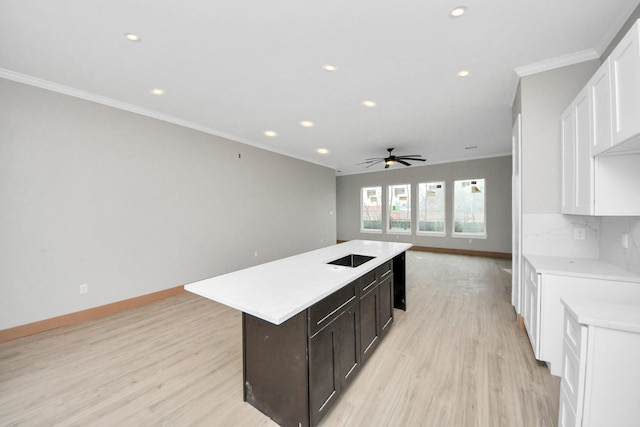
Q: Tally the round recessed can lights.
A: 9